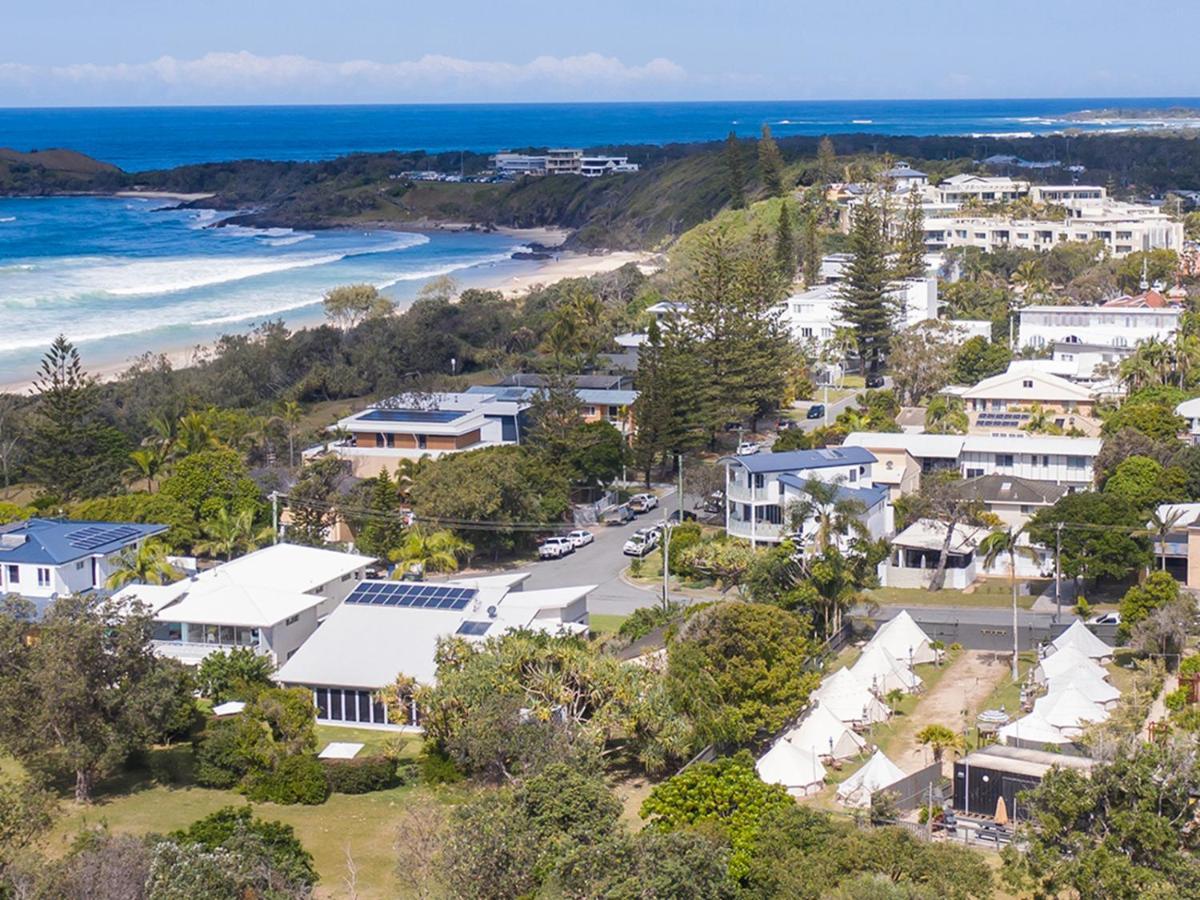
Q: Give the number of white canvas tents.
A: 11